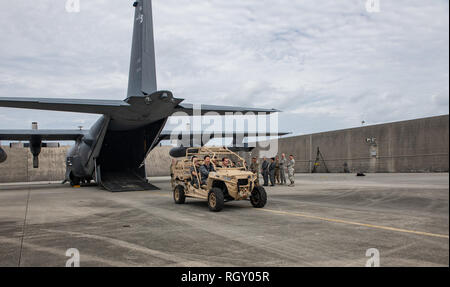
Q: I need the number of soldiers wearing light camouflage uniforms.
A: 2